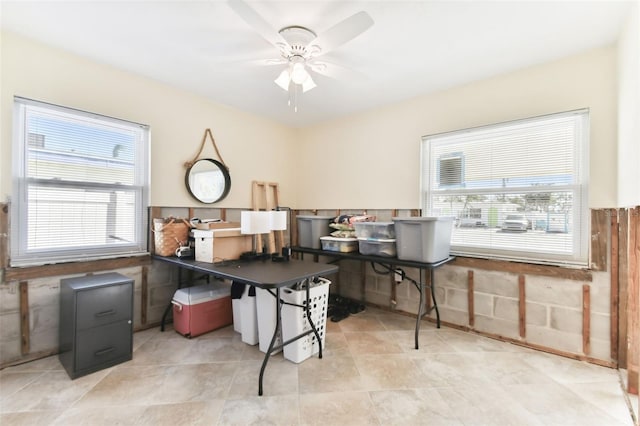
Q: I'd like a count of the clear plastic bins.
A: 3